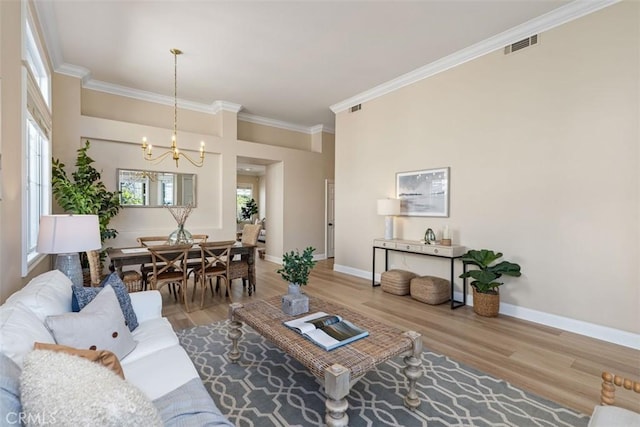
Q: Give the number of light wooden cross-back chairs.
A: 4